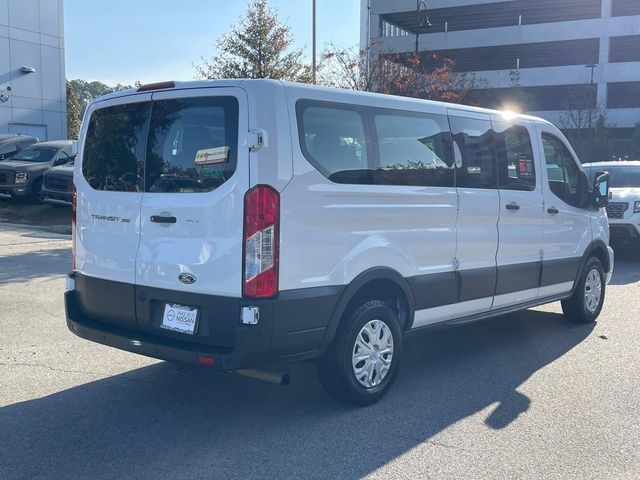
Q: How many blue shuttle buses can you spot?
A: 0